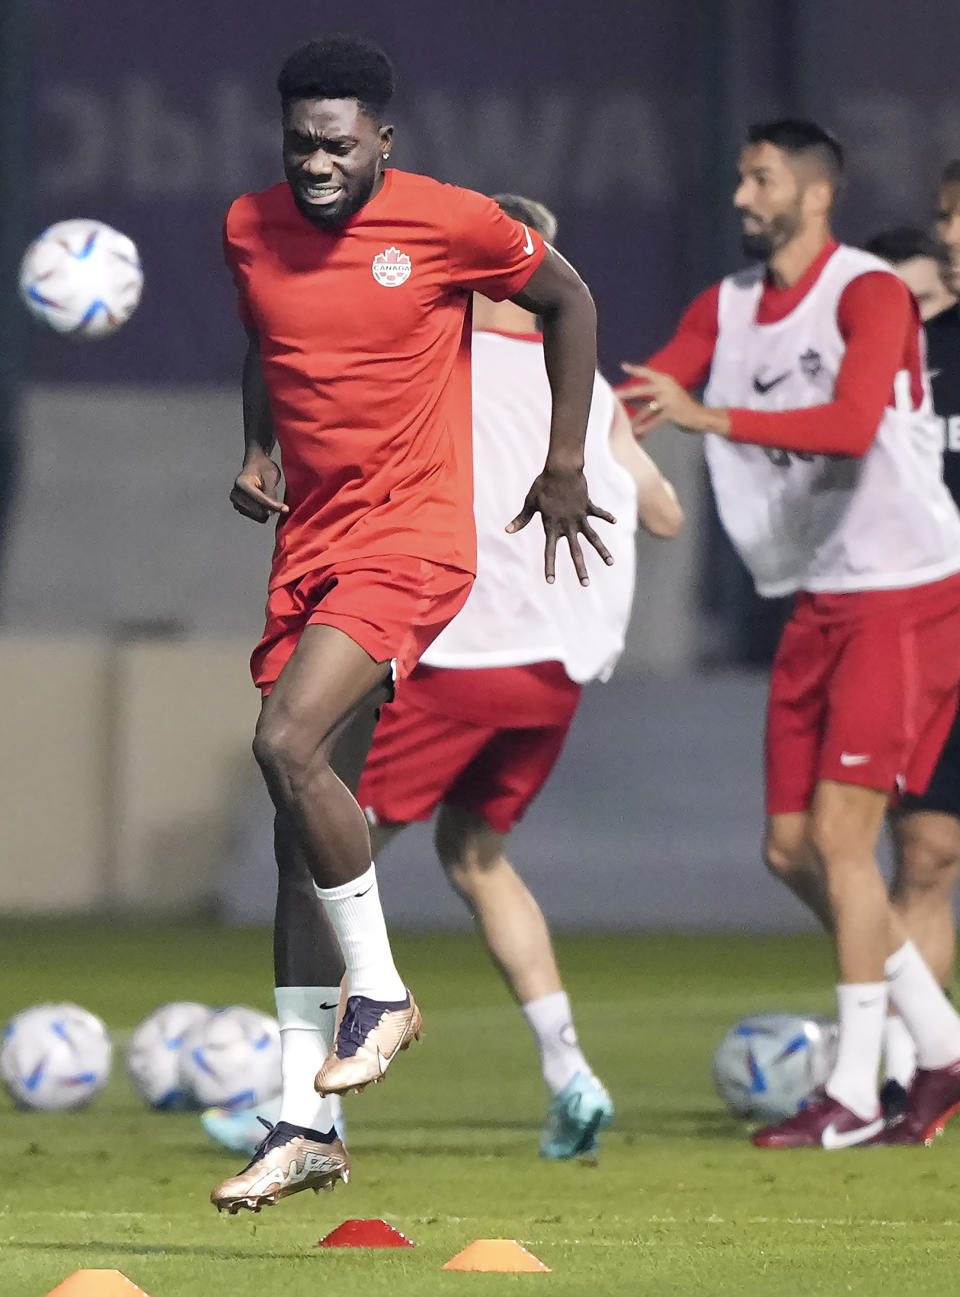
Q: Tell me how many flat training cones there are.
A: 3